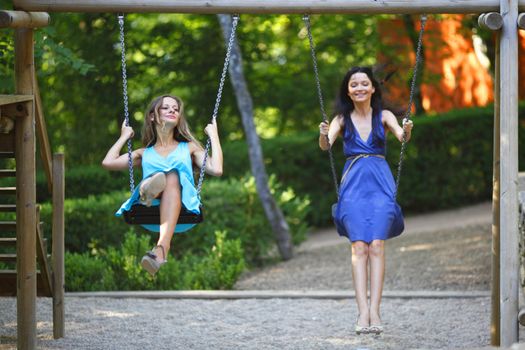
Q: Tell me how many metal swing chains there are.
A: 4